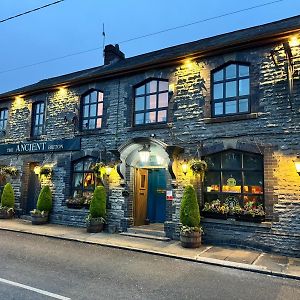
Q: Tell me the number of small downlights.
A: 4